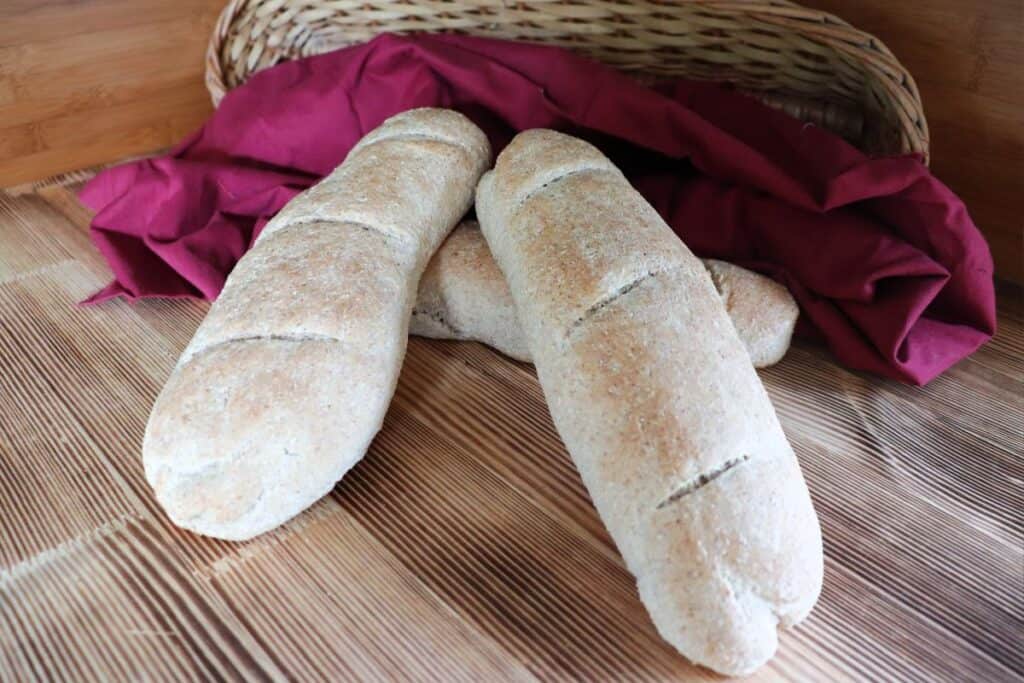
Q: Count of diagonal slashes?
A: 6